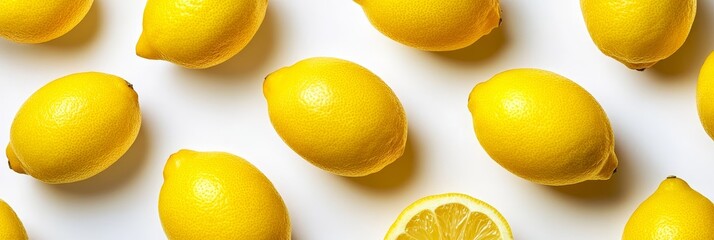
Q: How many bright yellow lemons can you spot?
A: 12